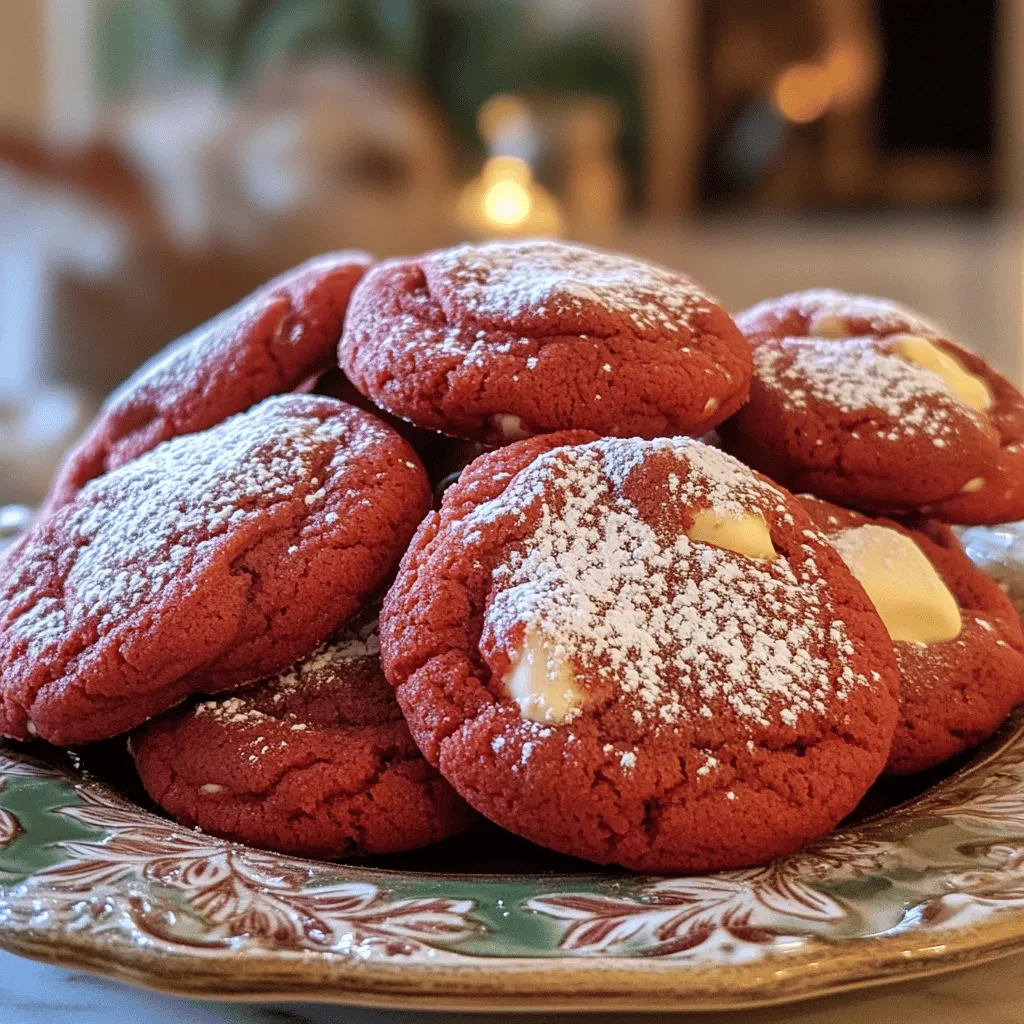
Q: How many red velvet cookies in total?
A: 7